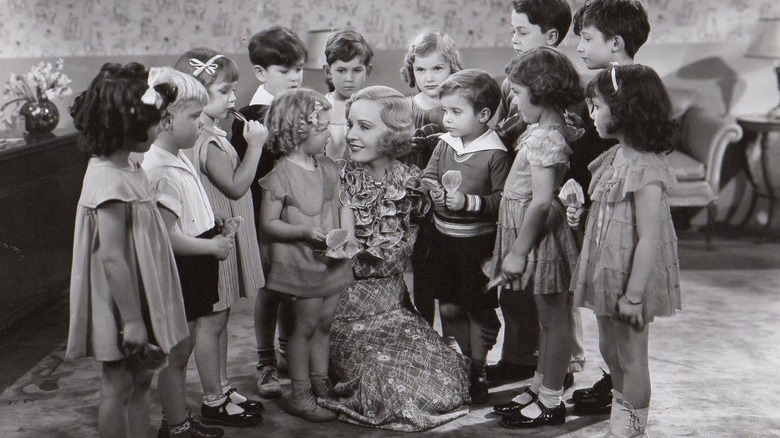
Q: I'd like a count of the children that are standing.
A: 12